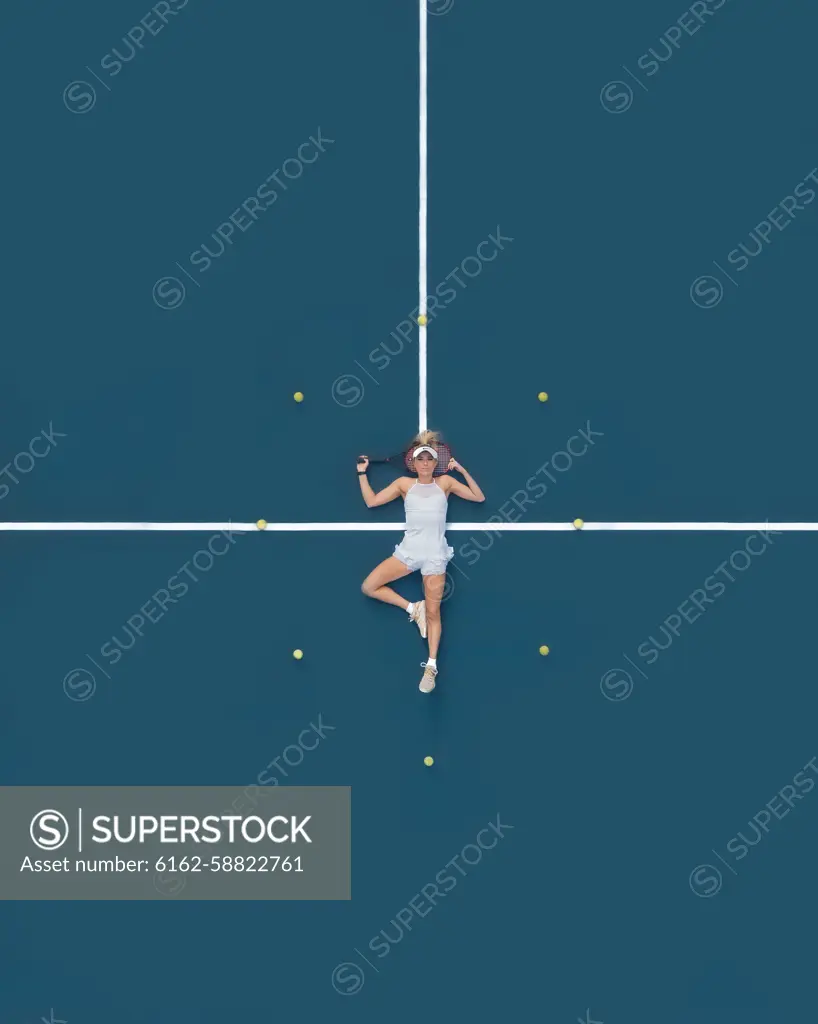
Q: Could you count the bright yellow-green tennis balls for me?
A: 8